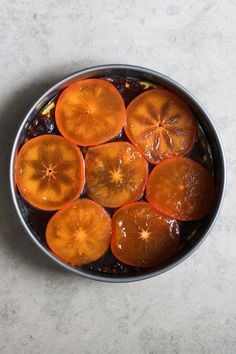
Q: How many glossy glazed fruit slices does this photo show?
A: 7